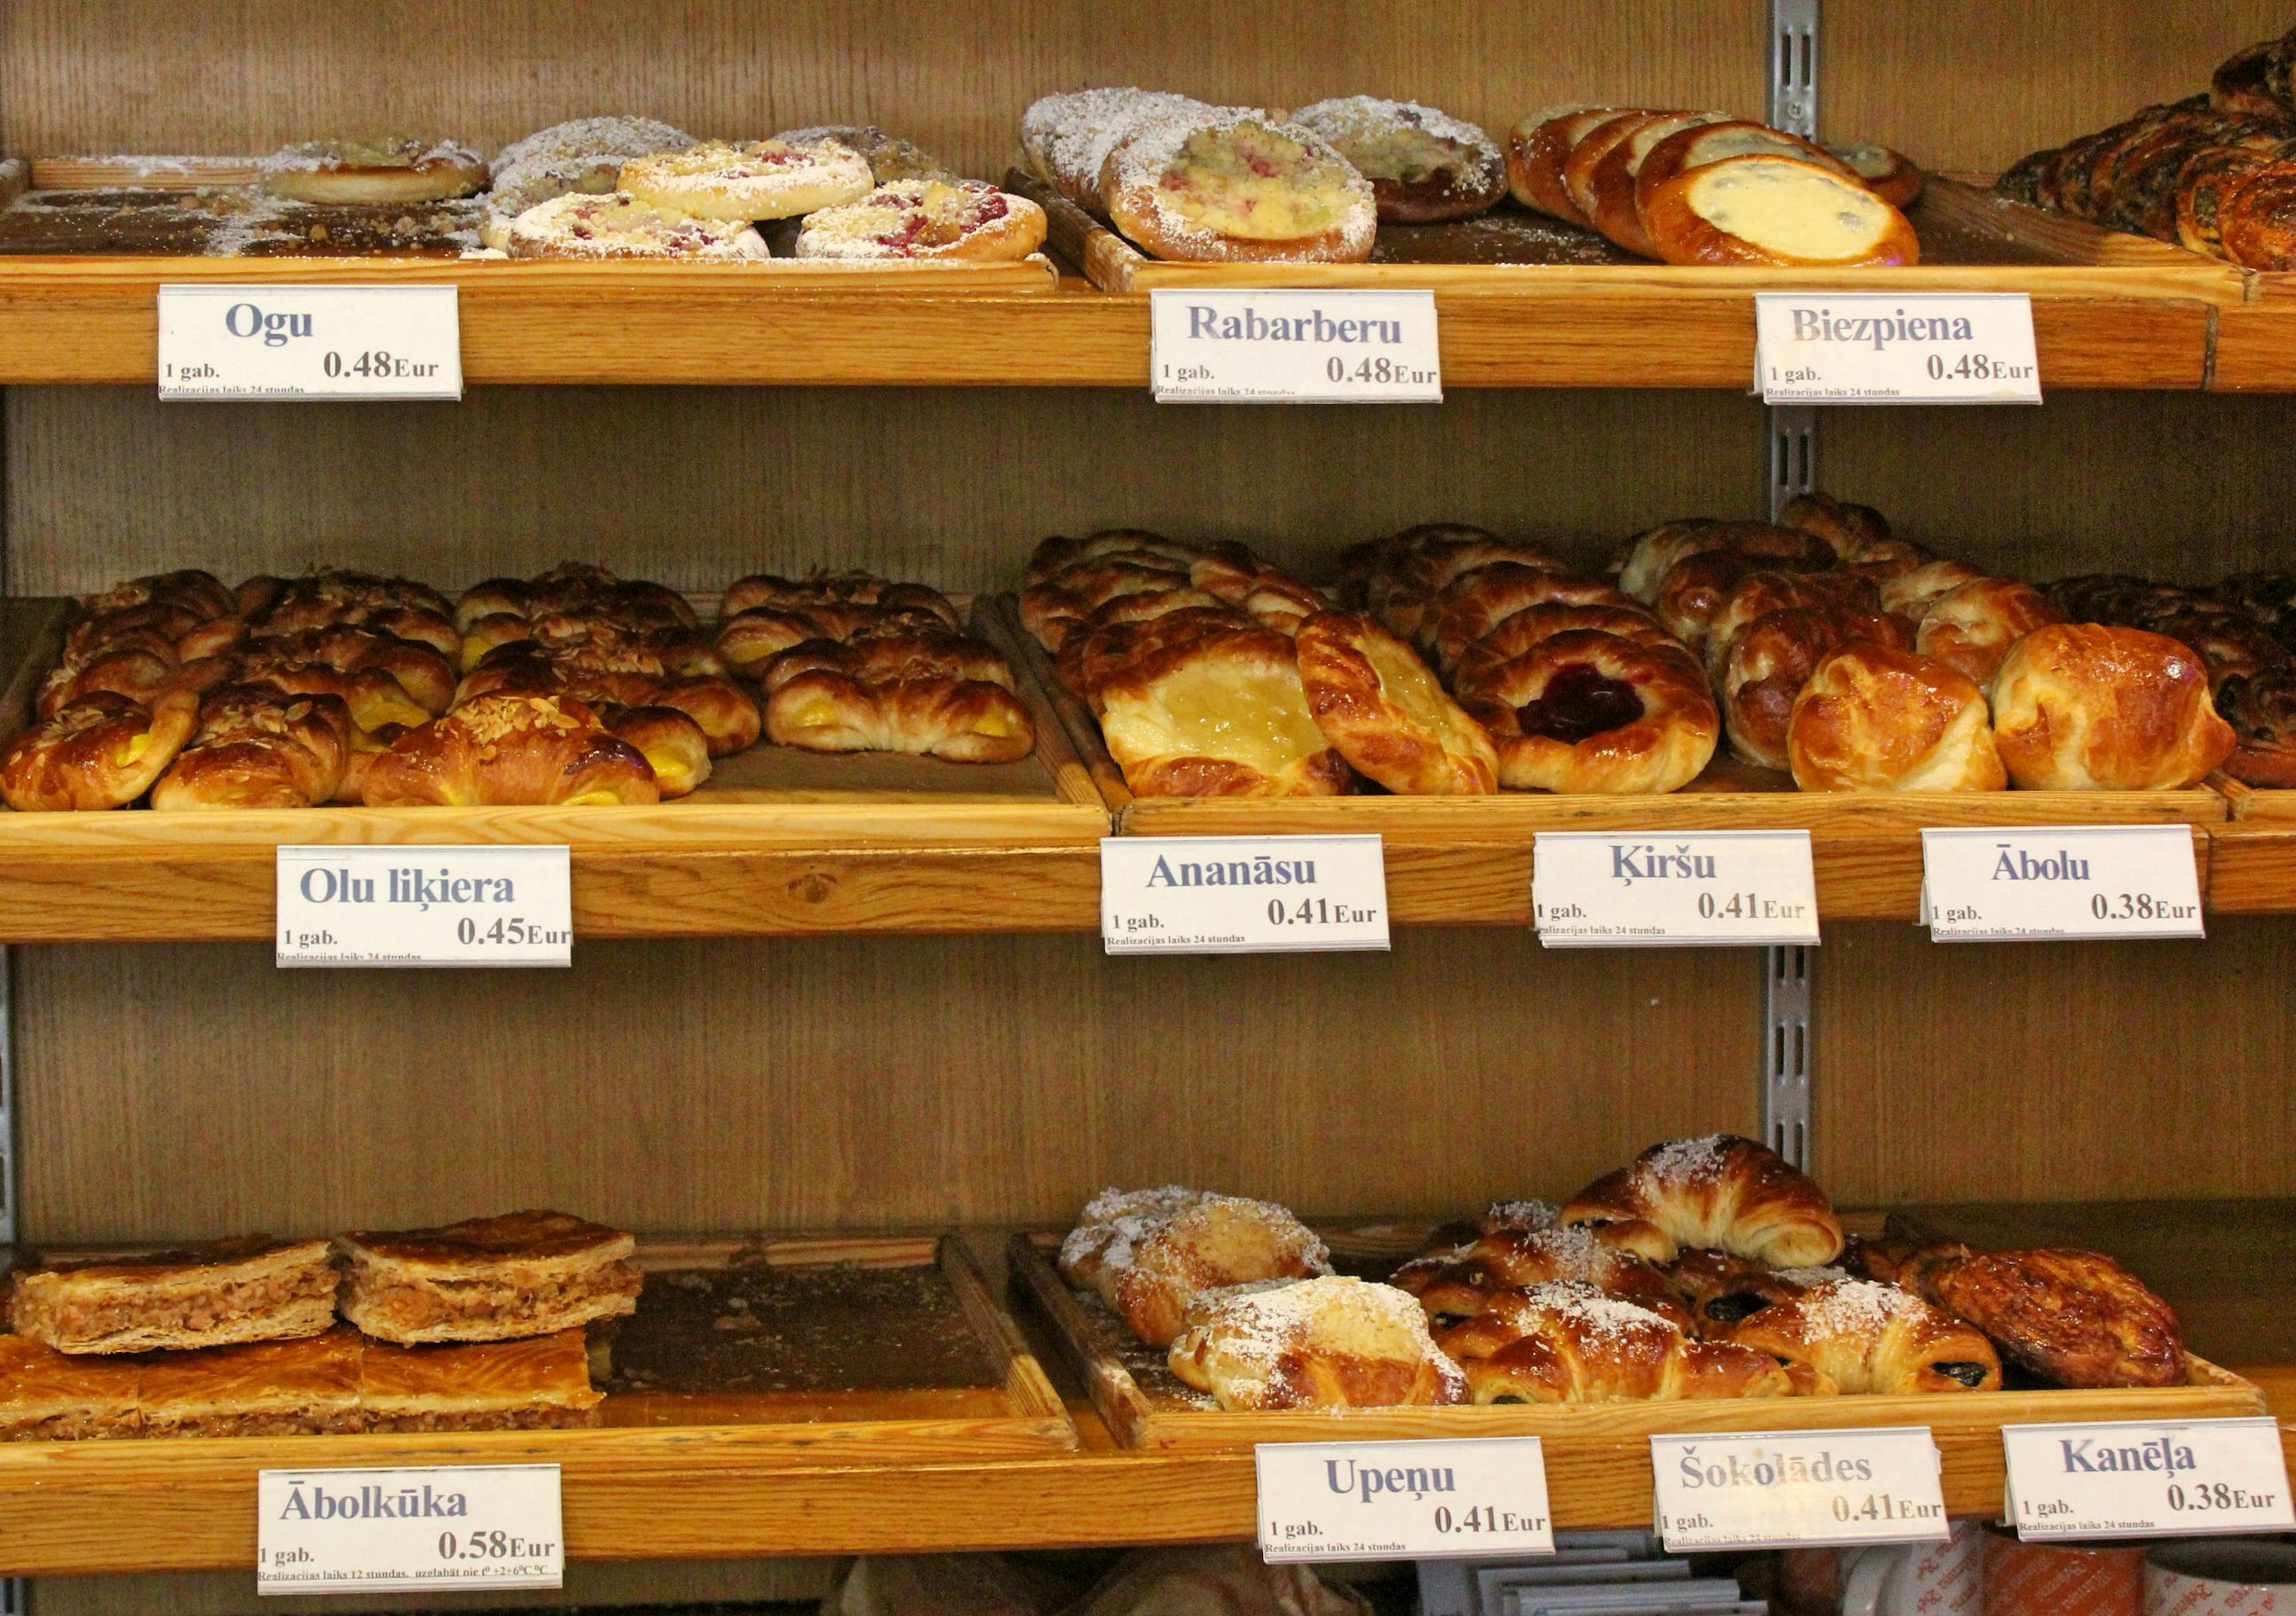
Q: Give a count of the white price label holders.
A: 11